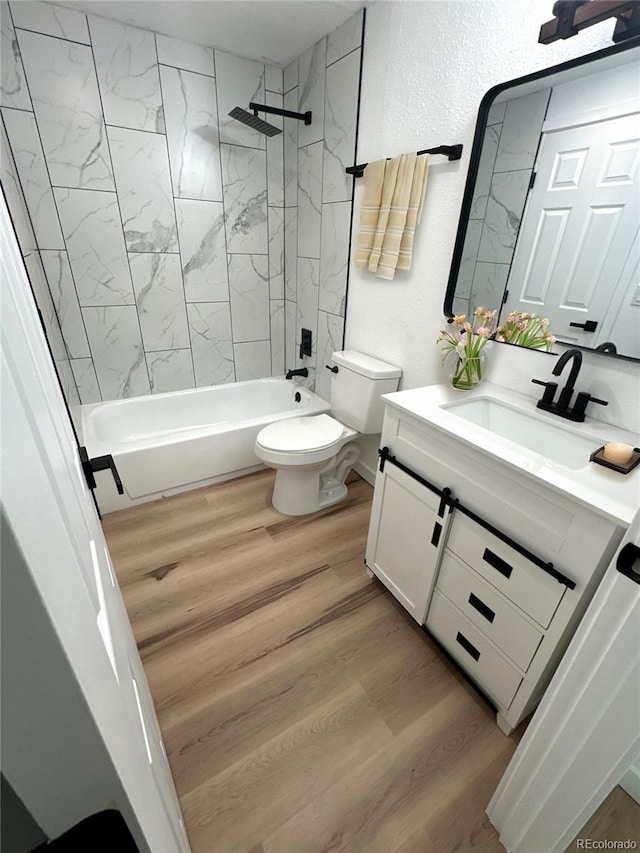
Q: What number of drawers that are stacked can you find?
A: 3